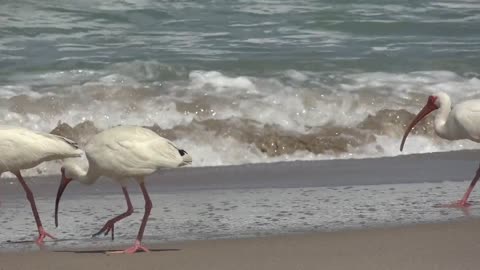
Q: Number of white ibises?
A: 3